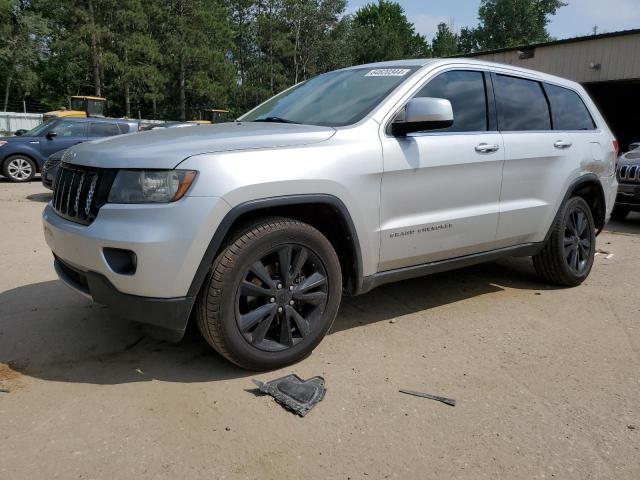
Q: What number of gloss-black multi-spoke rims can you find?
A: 2